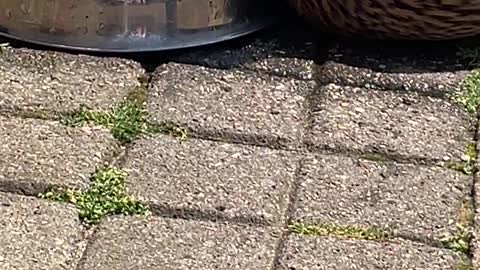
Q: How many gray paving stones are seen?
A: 11